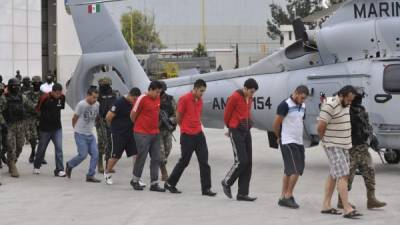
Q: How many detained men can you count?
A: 8